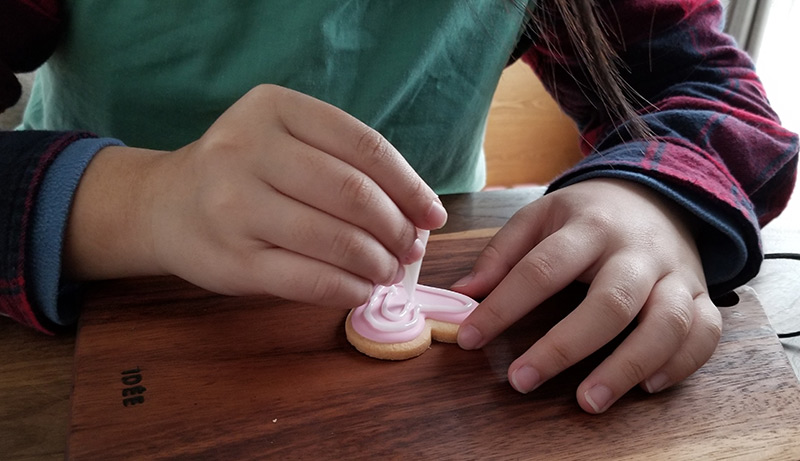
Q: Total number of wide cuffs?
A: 2